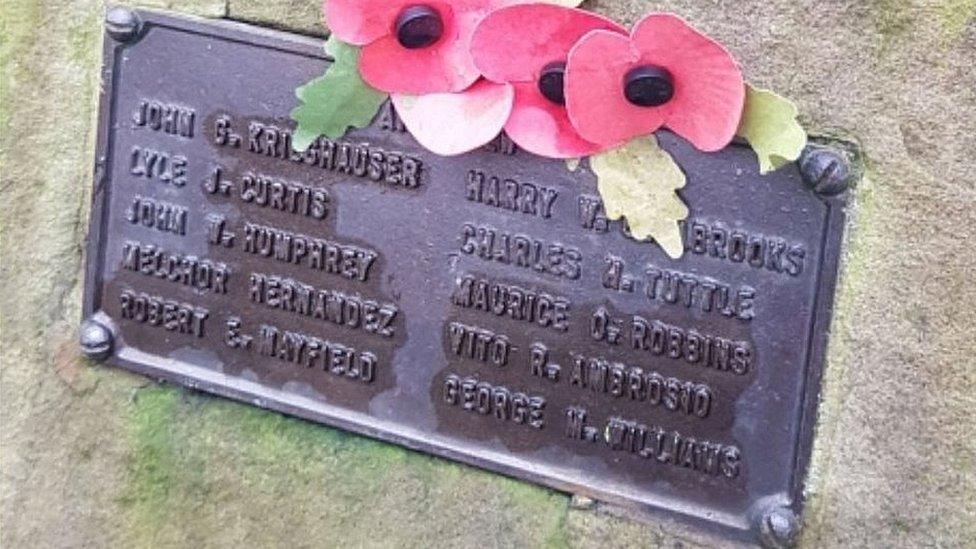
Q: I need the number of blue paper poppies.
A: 0